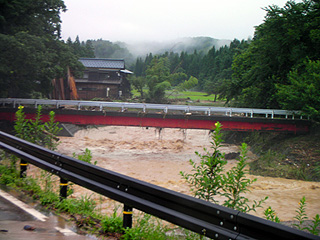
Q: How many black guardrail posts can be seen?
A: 3